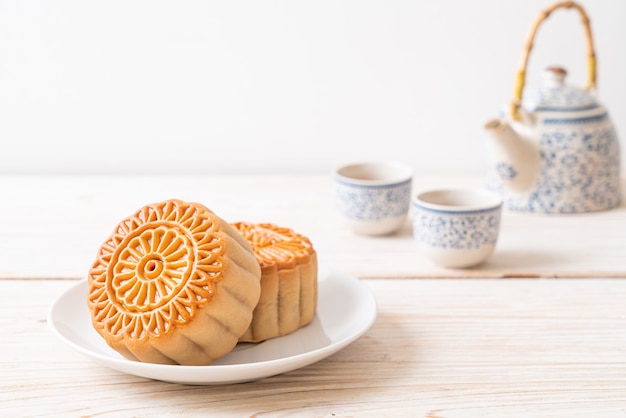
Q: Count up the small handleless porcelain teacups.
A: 2